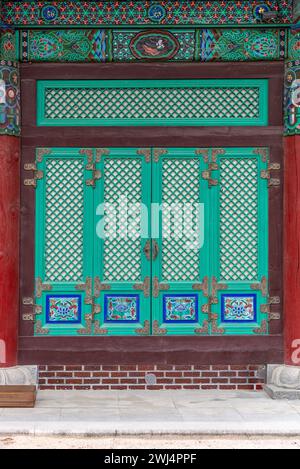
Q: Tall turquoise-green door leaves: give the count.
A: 4